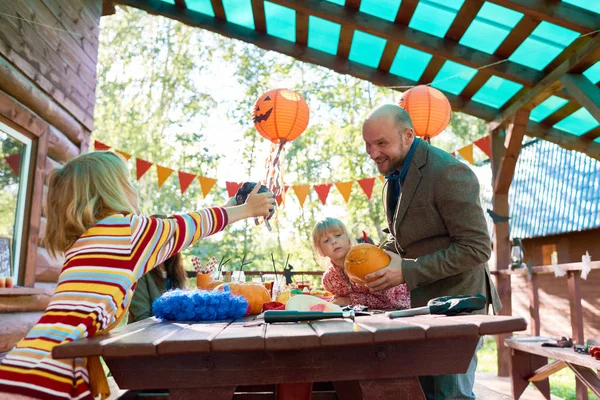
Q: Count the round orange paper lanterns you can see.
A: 2